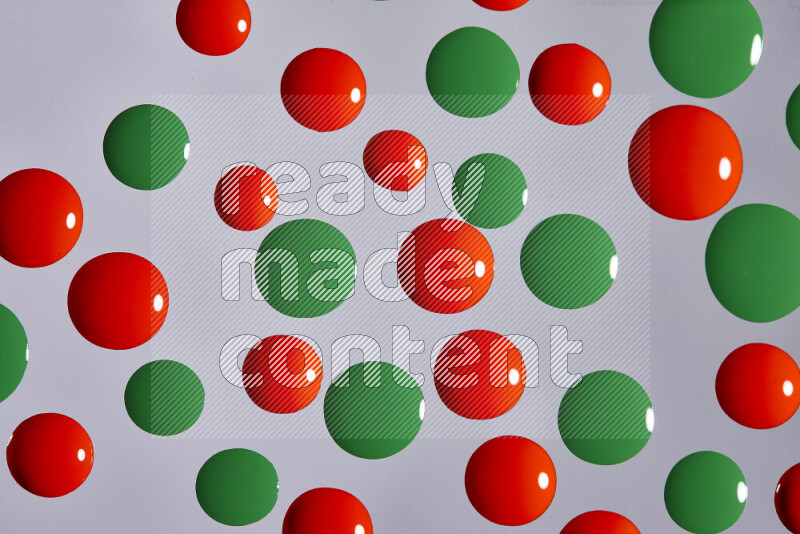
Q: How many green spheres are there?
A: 14